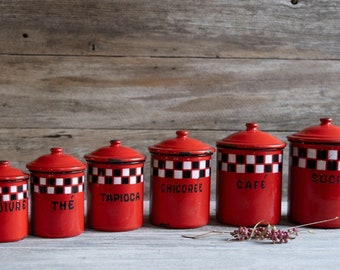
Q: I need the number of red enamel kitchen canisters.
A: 6